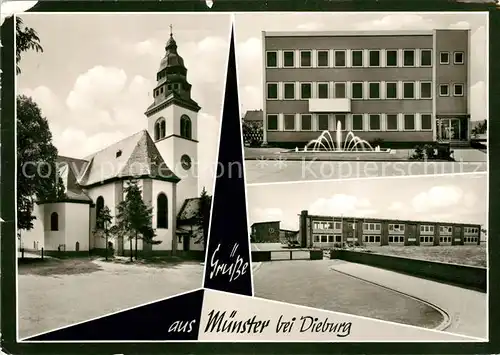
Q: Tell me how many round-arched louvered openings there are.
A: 2